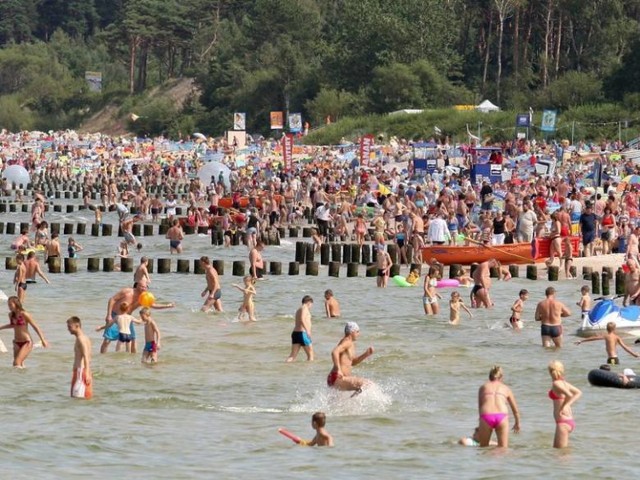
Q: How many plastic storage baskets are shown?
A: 0